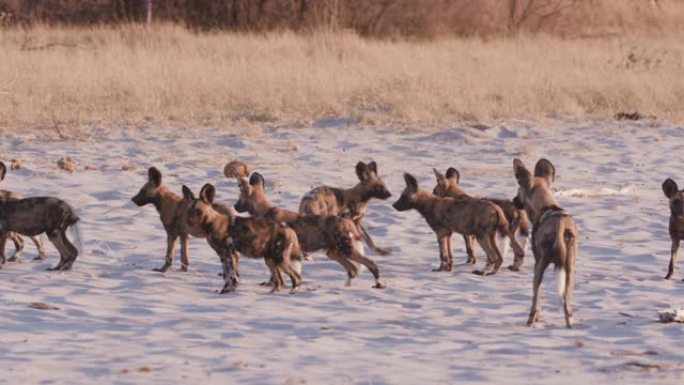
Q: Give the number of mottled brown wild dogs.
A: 10